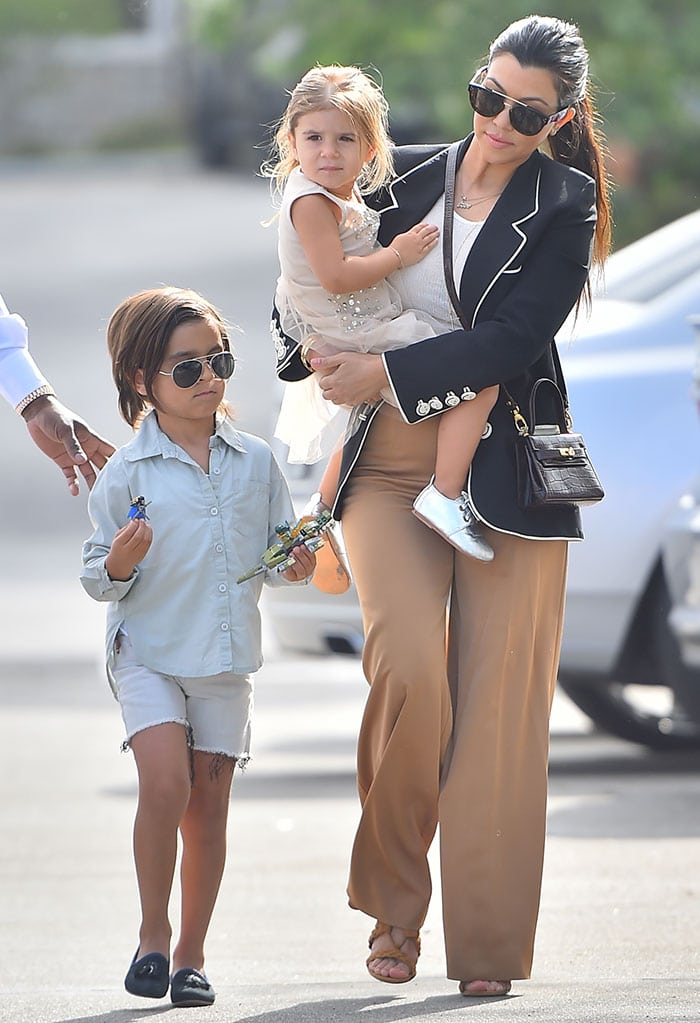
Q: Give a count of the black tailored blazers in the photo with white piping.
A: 1